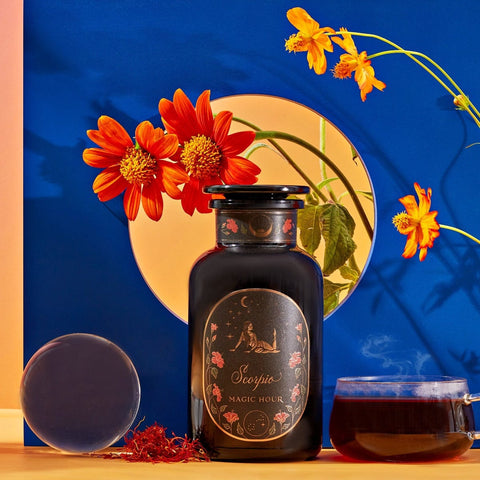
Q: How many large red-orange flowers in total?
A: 2